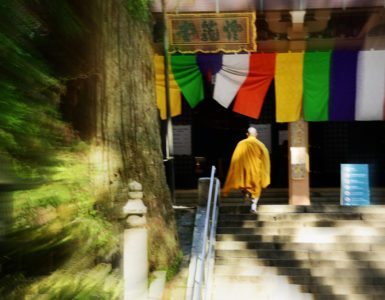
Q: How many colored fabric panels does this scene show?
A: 9